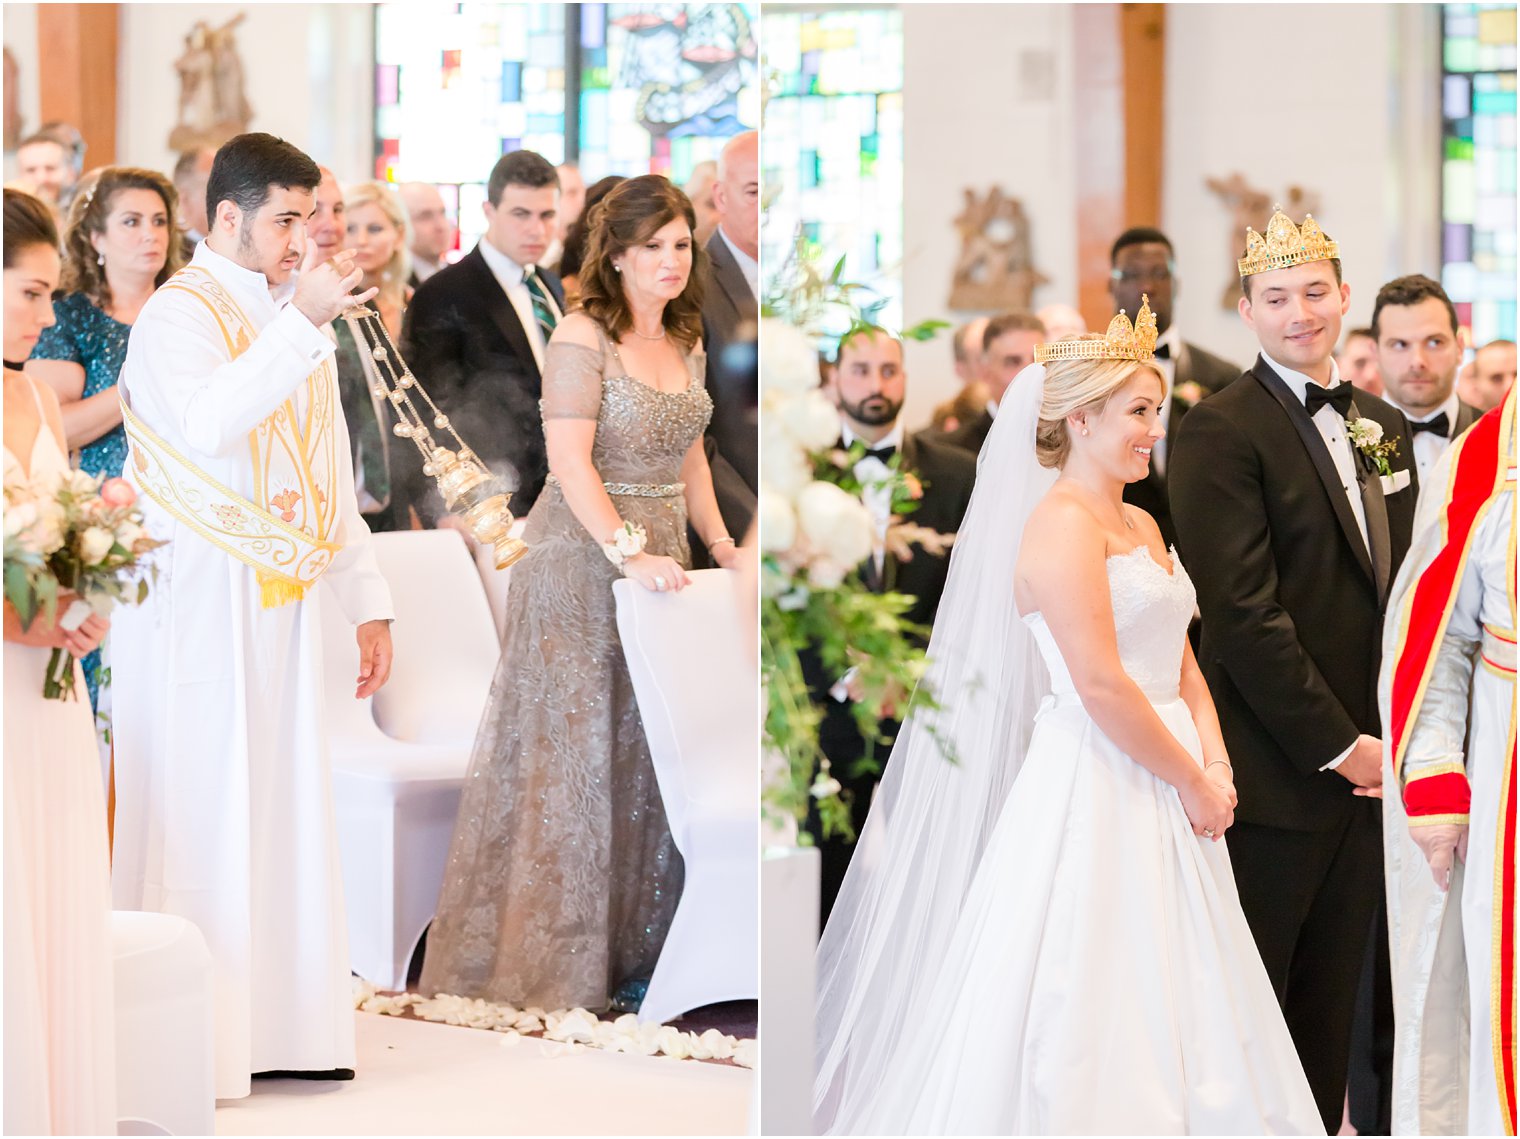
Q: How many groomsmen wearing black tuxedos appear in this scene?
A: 3